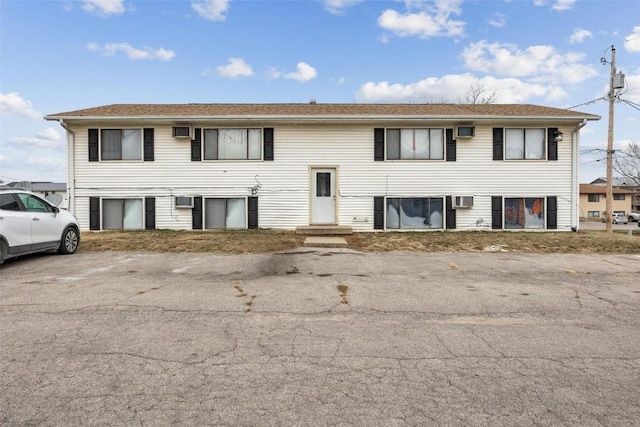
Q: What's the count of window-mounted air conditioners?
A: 4